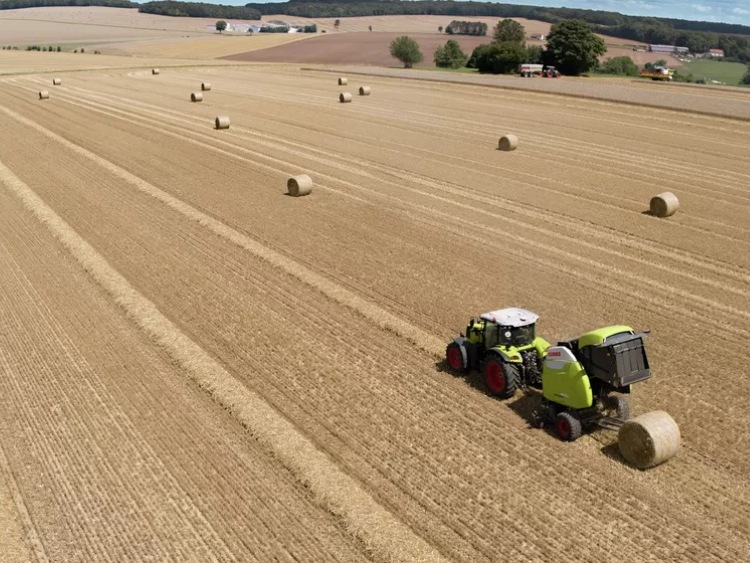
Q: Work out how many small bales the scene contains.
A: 12